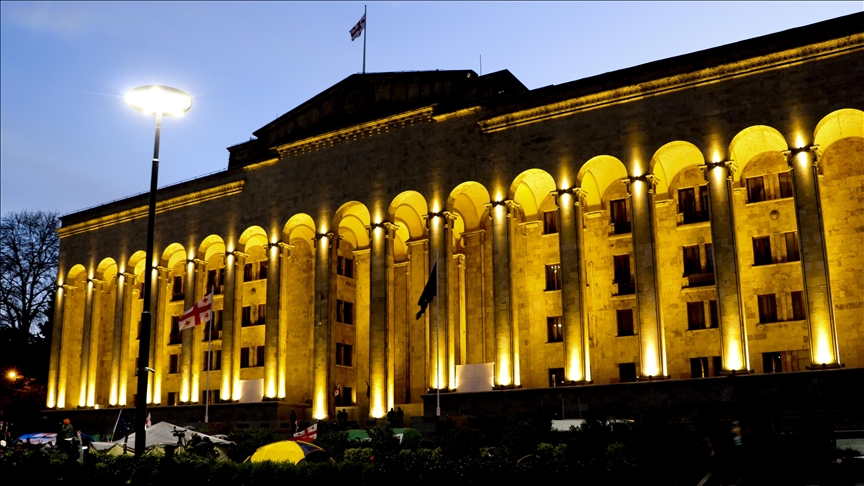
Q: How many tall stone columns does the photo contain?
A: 15